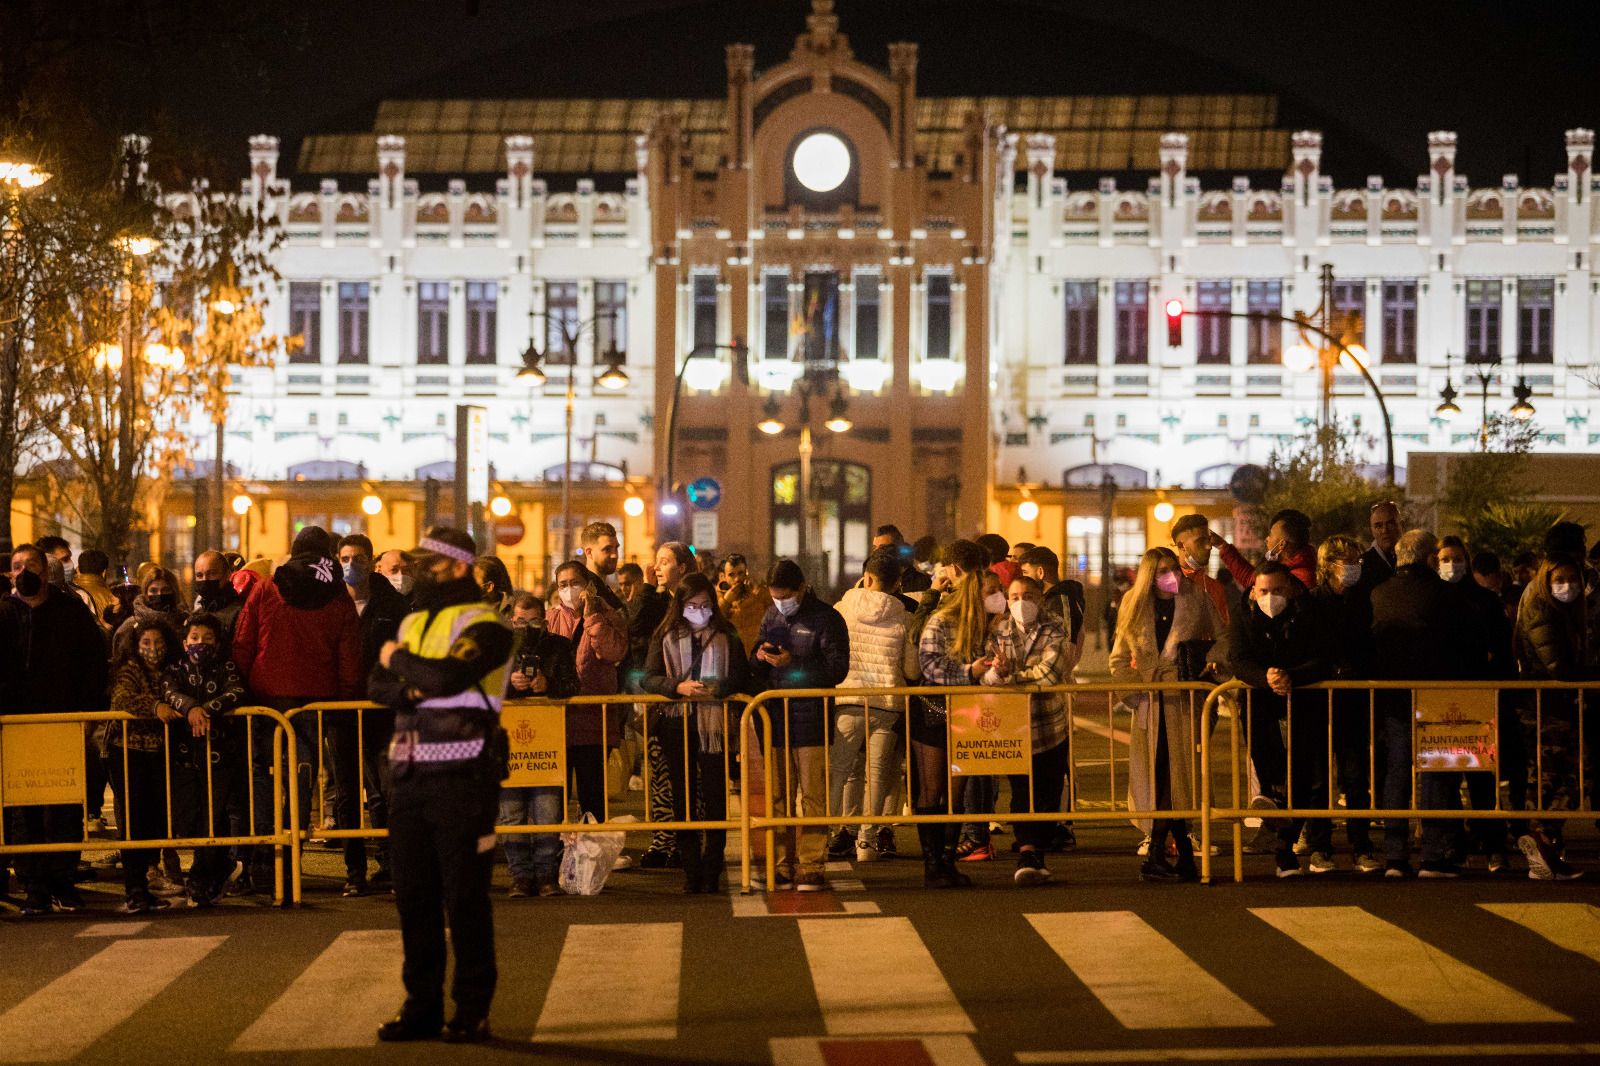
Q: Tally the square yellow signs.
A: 4